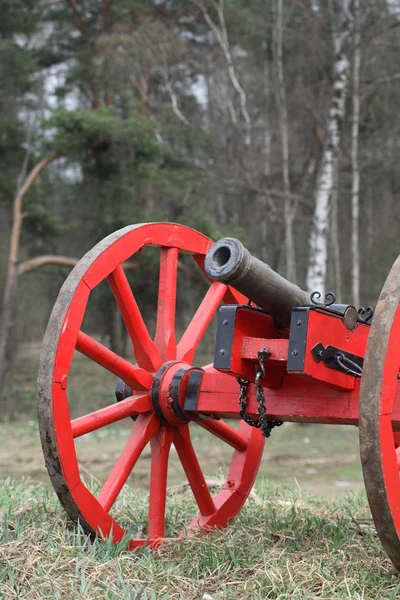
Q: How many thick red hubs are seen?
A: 1